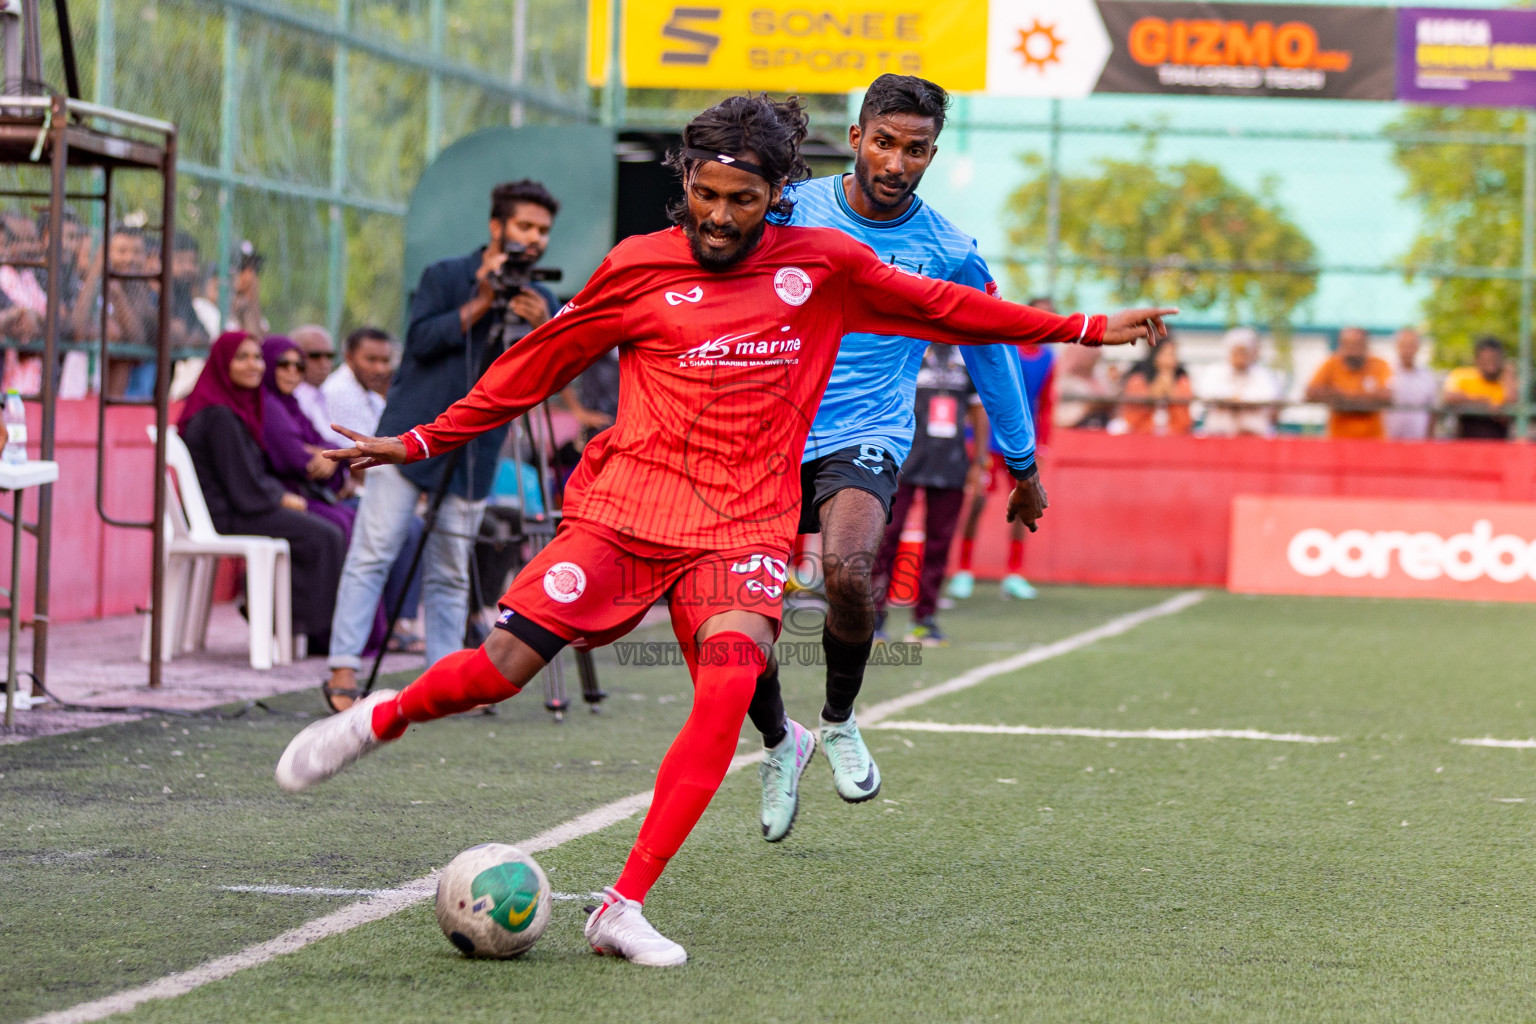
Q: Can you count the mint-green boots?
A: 4